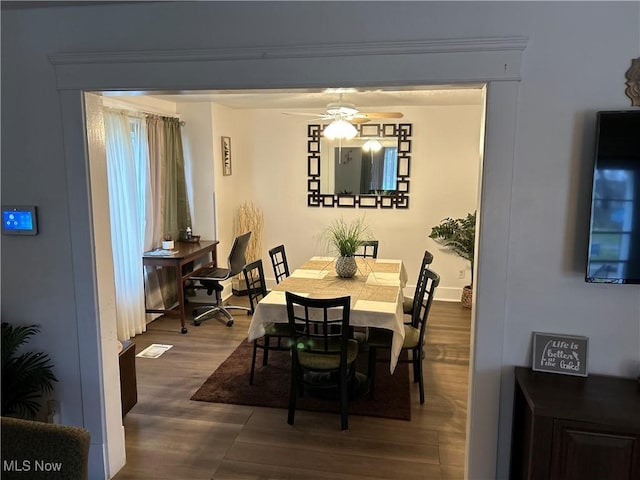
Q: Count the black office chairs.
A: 1